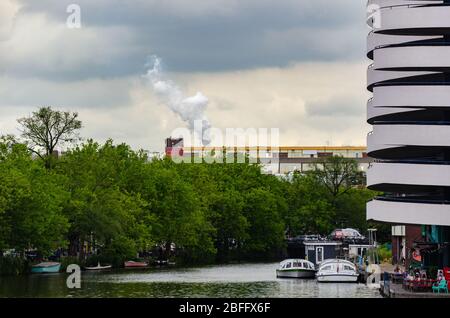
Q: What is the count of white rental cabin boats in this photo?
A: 2